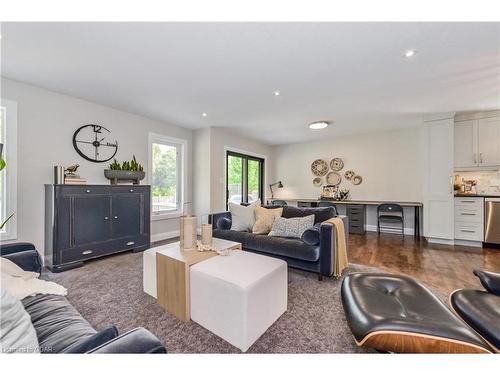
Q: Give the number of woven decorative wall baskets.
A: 6